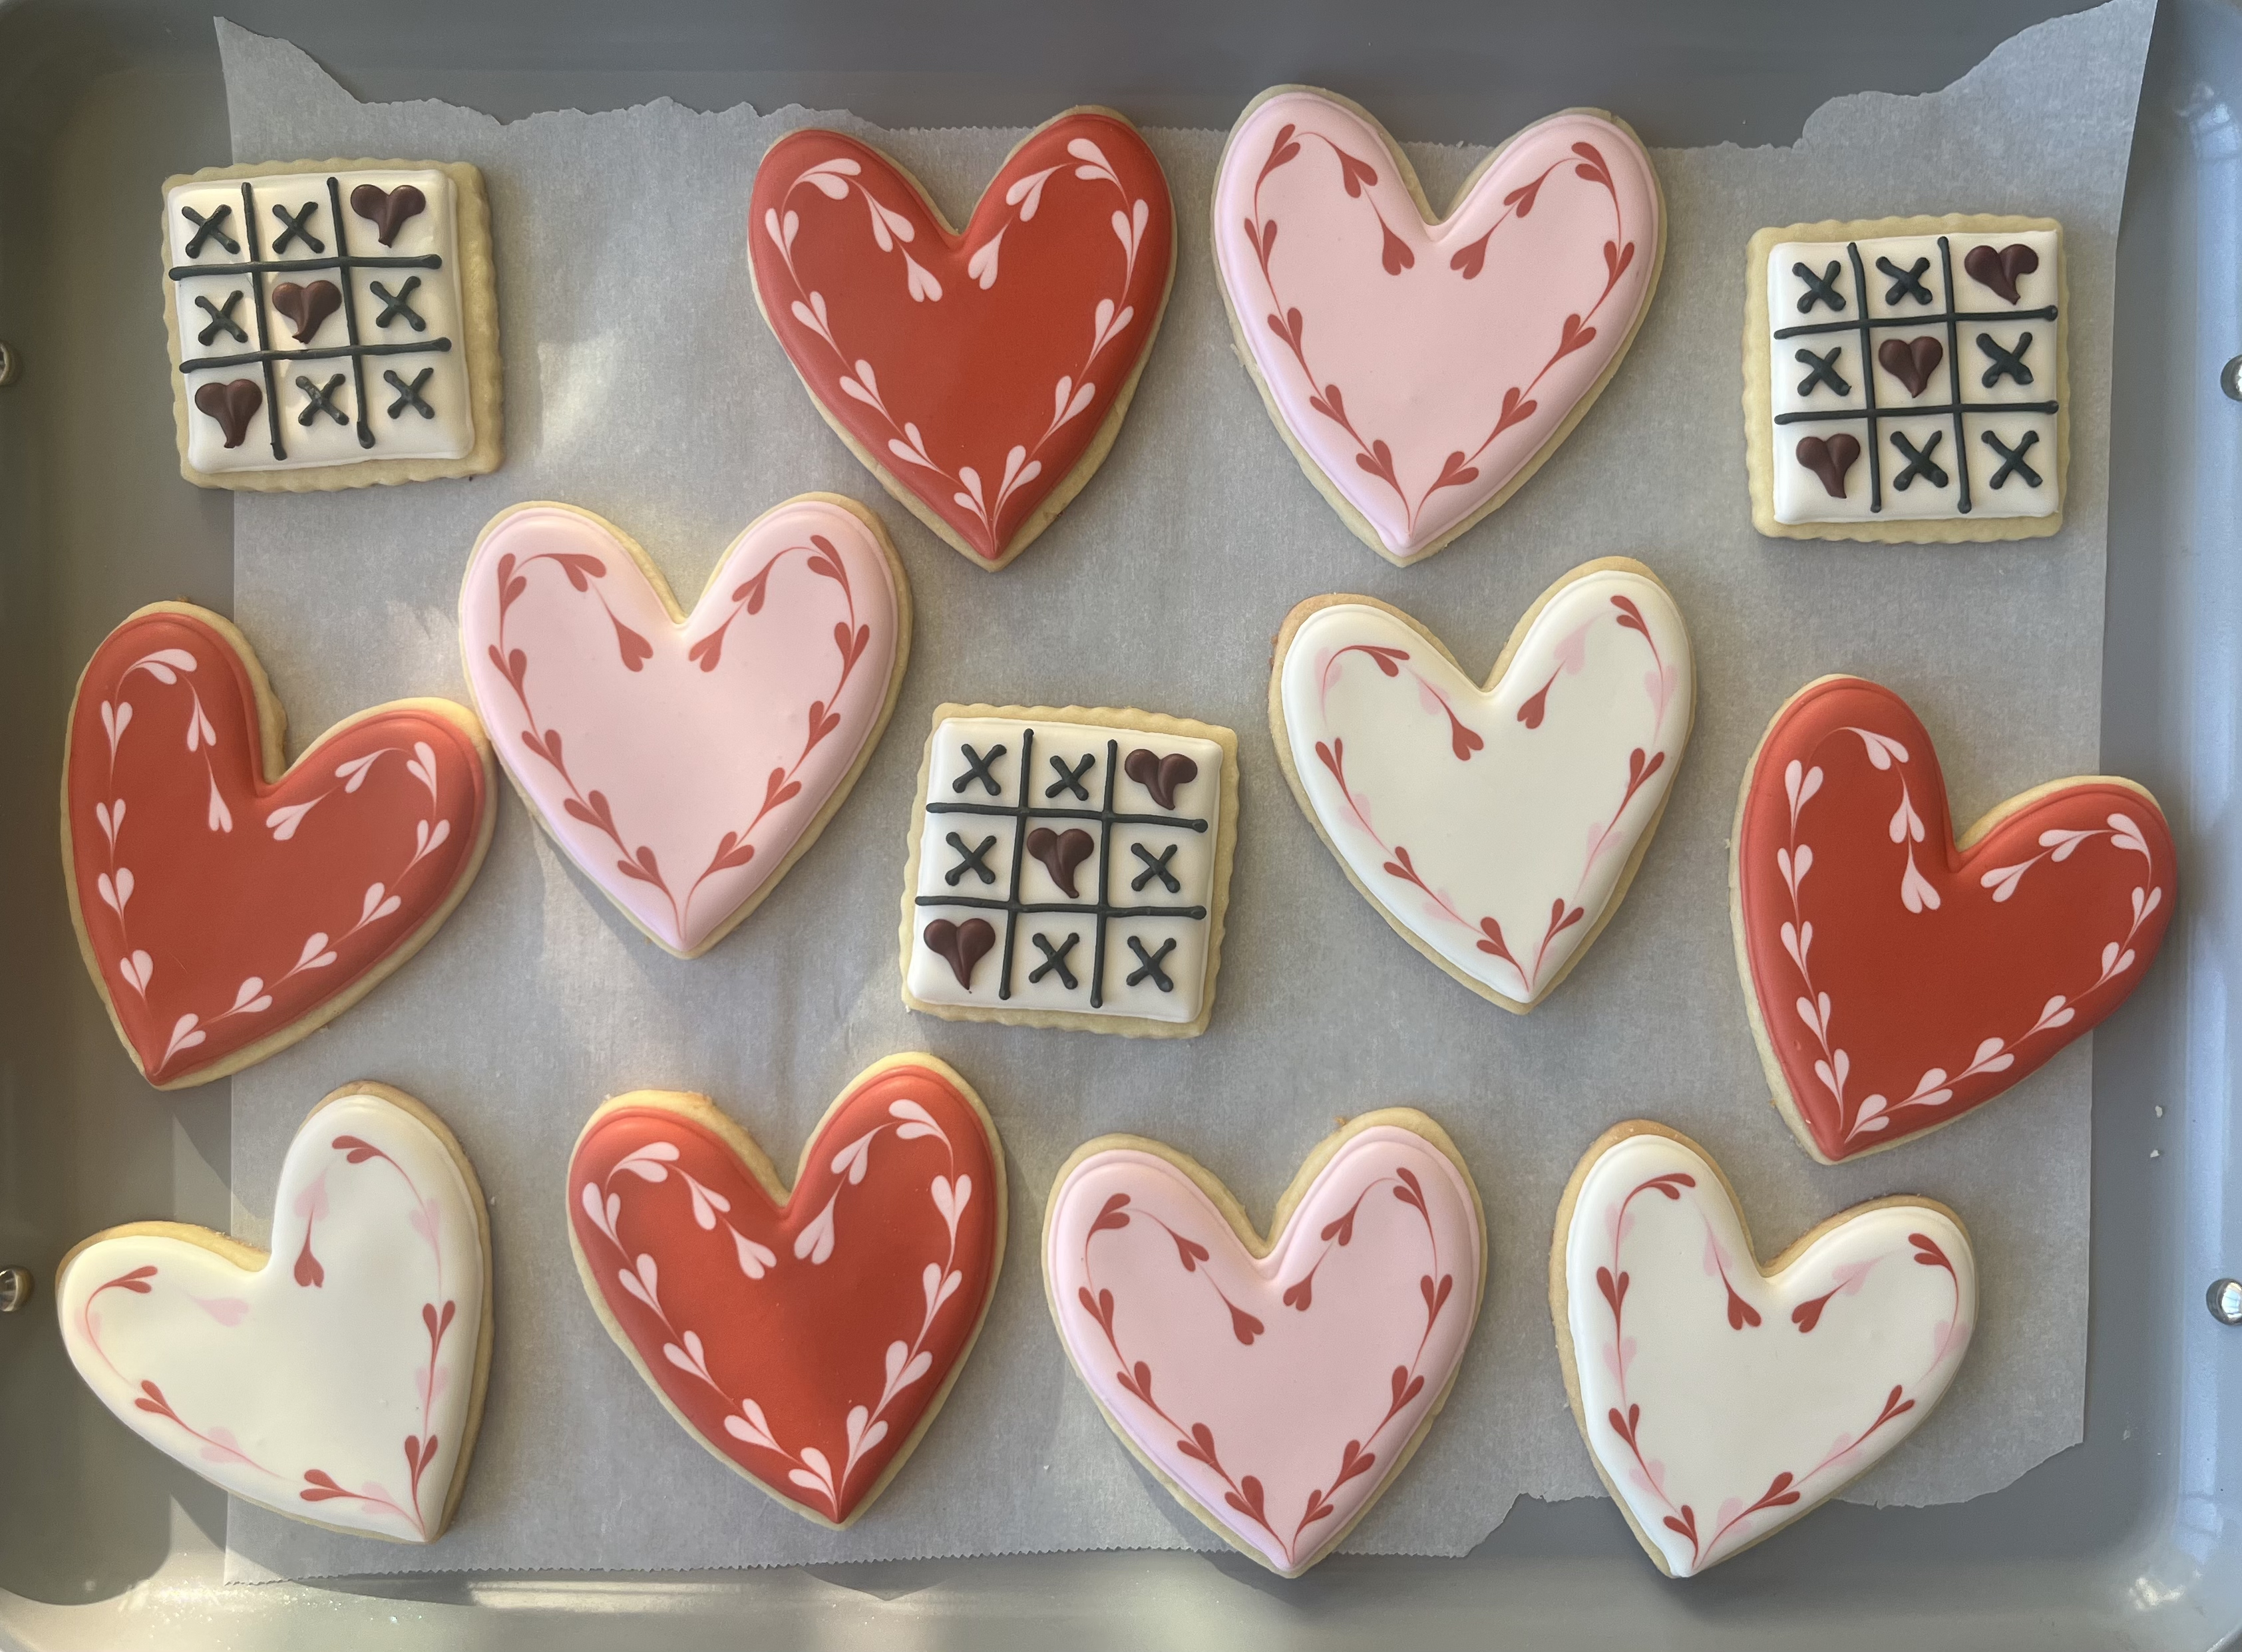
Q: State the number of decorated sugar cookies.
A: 13